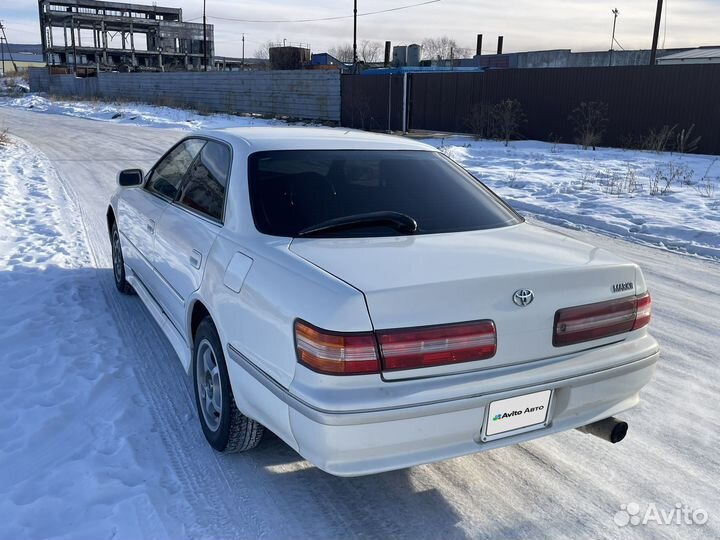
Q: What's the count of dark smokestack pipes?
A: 3